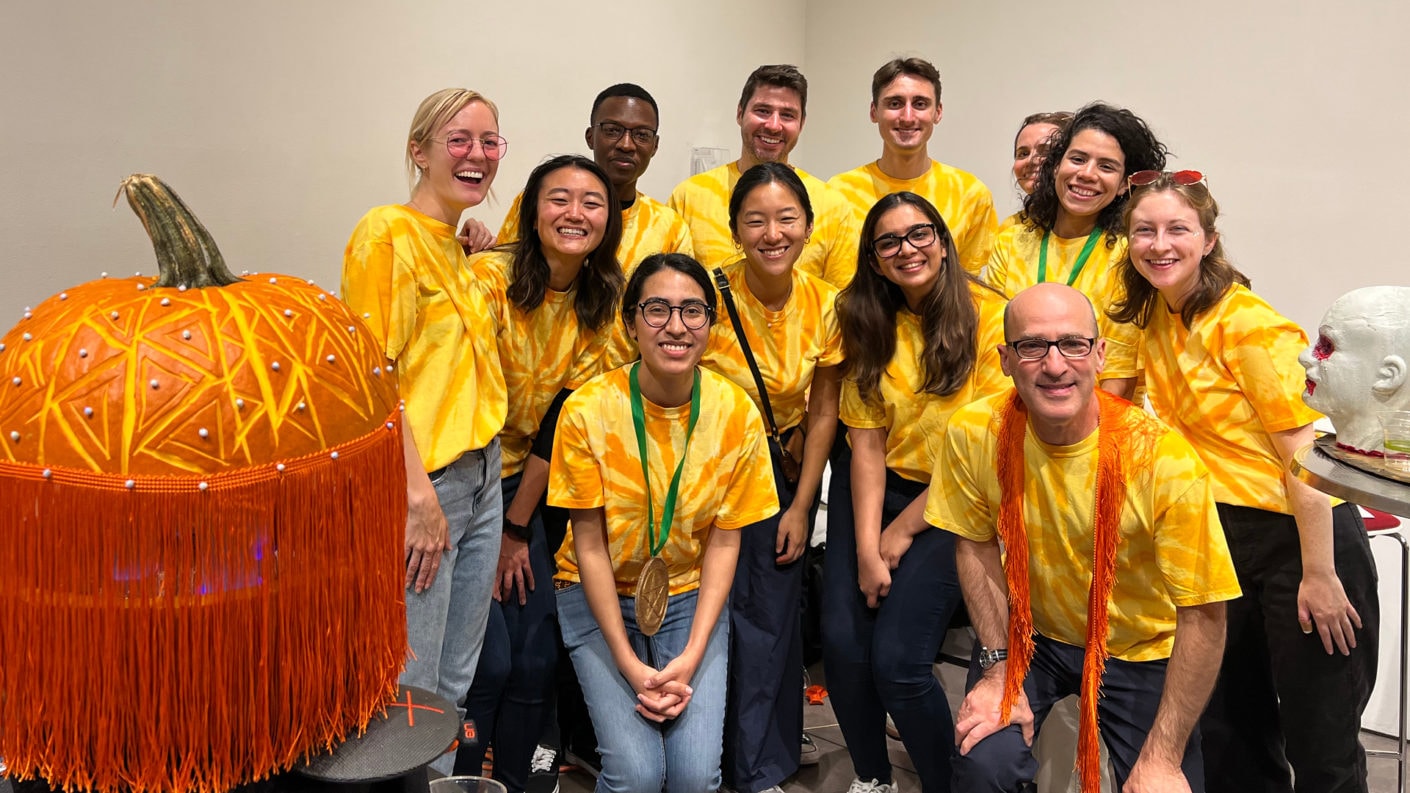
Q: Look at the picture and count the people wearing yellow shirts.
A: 12